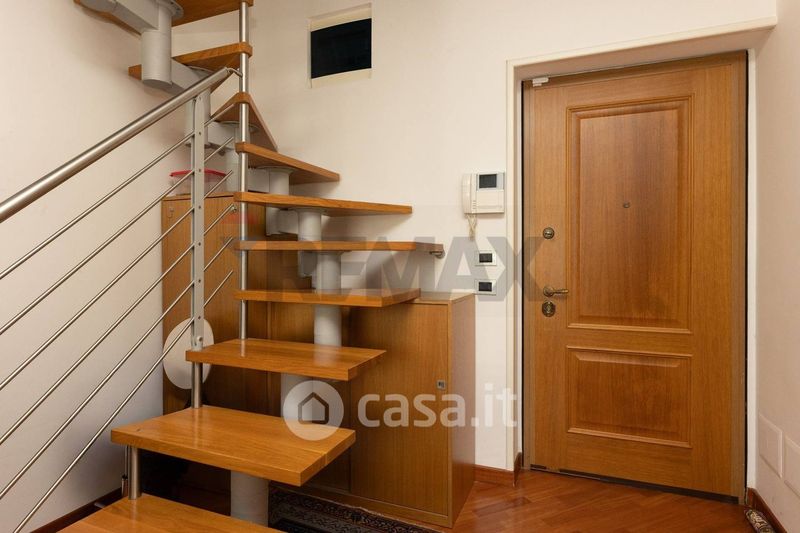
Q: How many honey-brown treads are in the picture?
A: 10